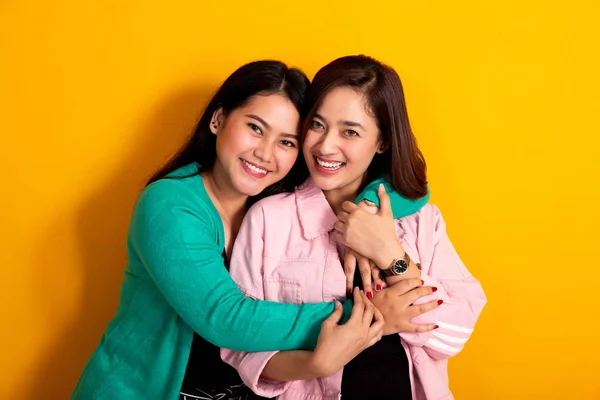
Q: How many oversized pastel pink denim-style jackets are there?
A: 1